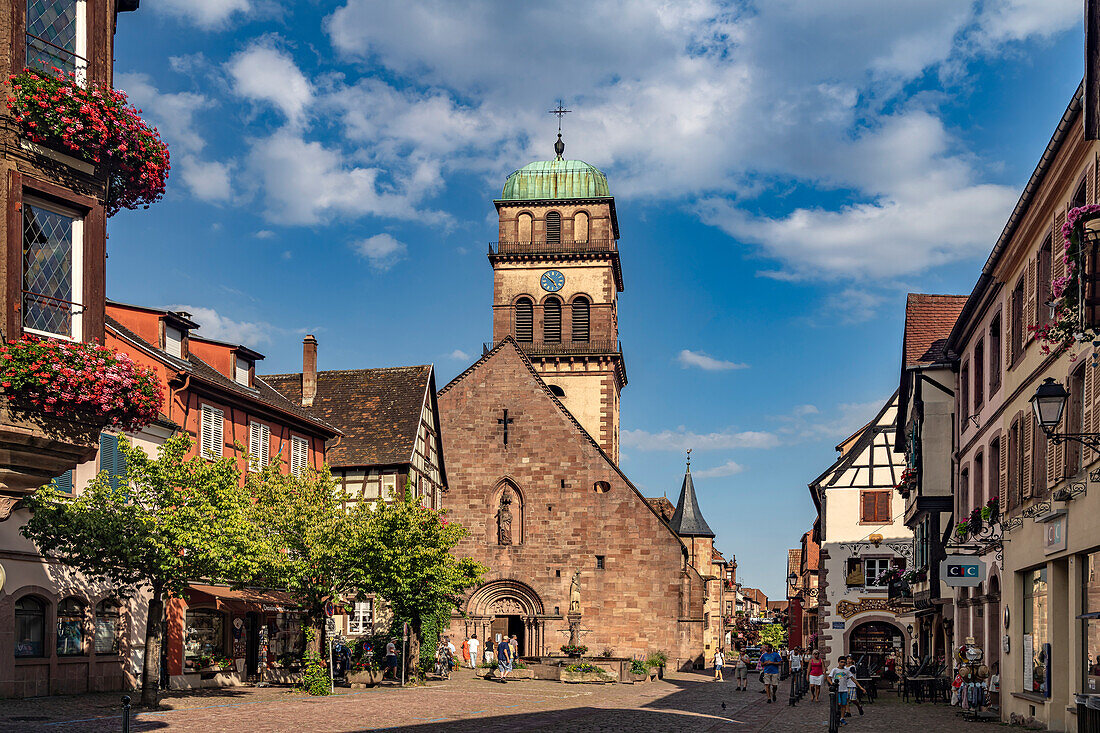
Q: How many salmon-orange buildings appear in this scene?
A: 1